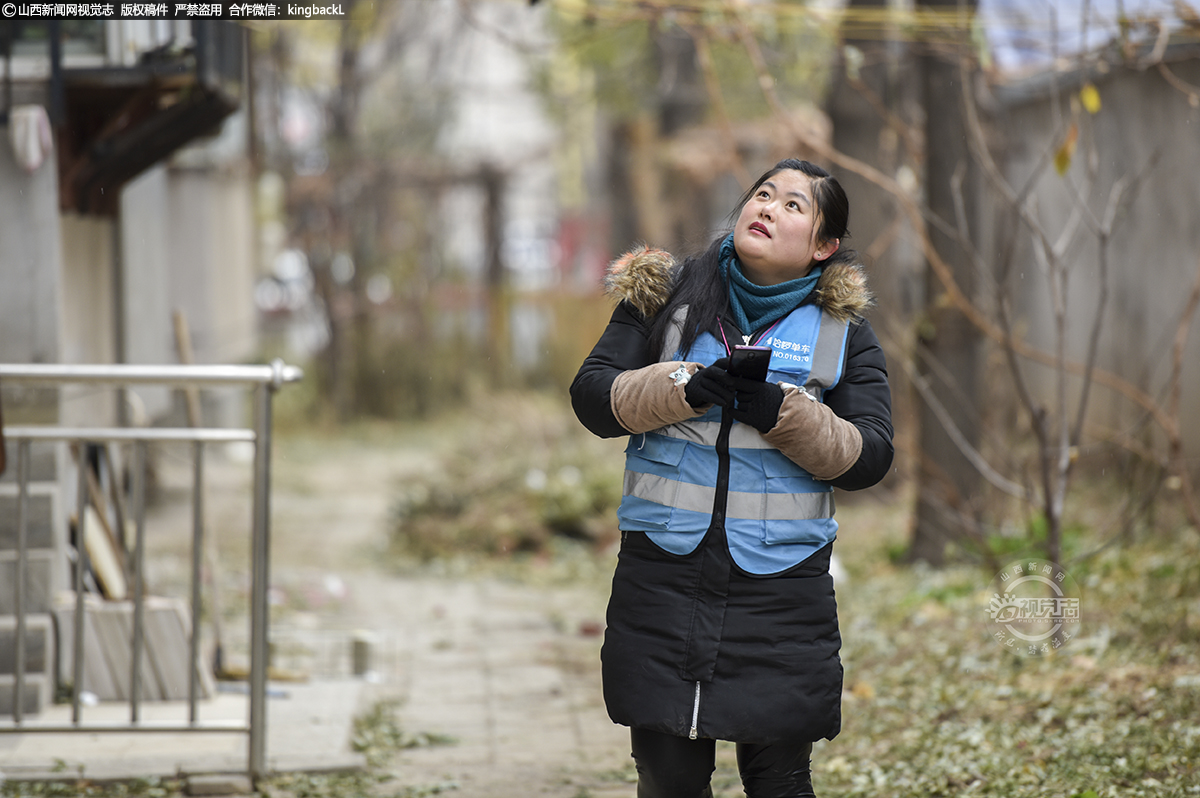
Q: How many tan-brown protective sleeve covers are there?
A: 2